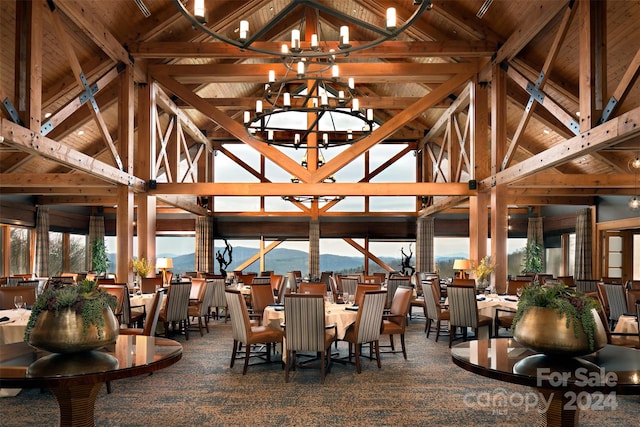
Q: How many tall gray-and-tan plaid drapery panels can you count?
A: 7